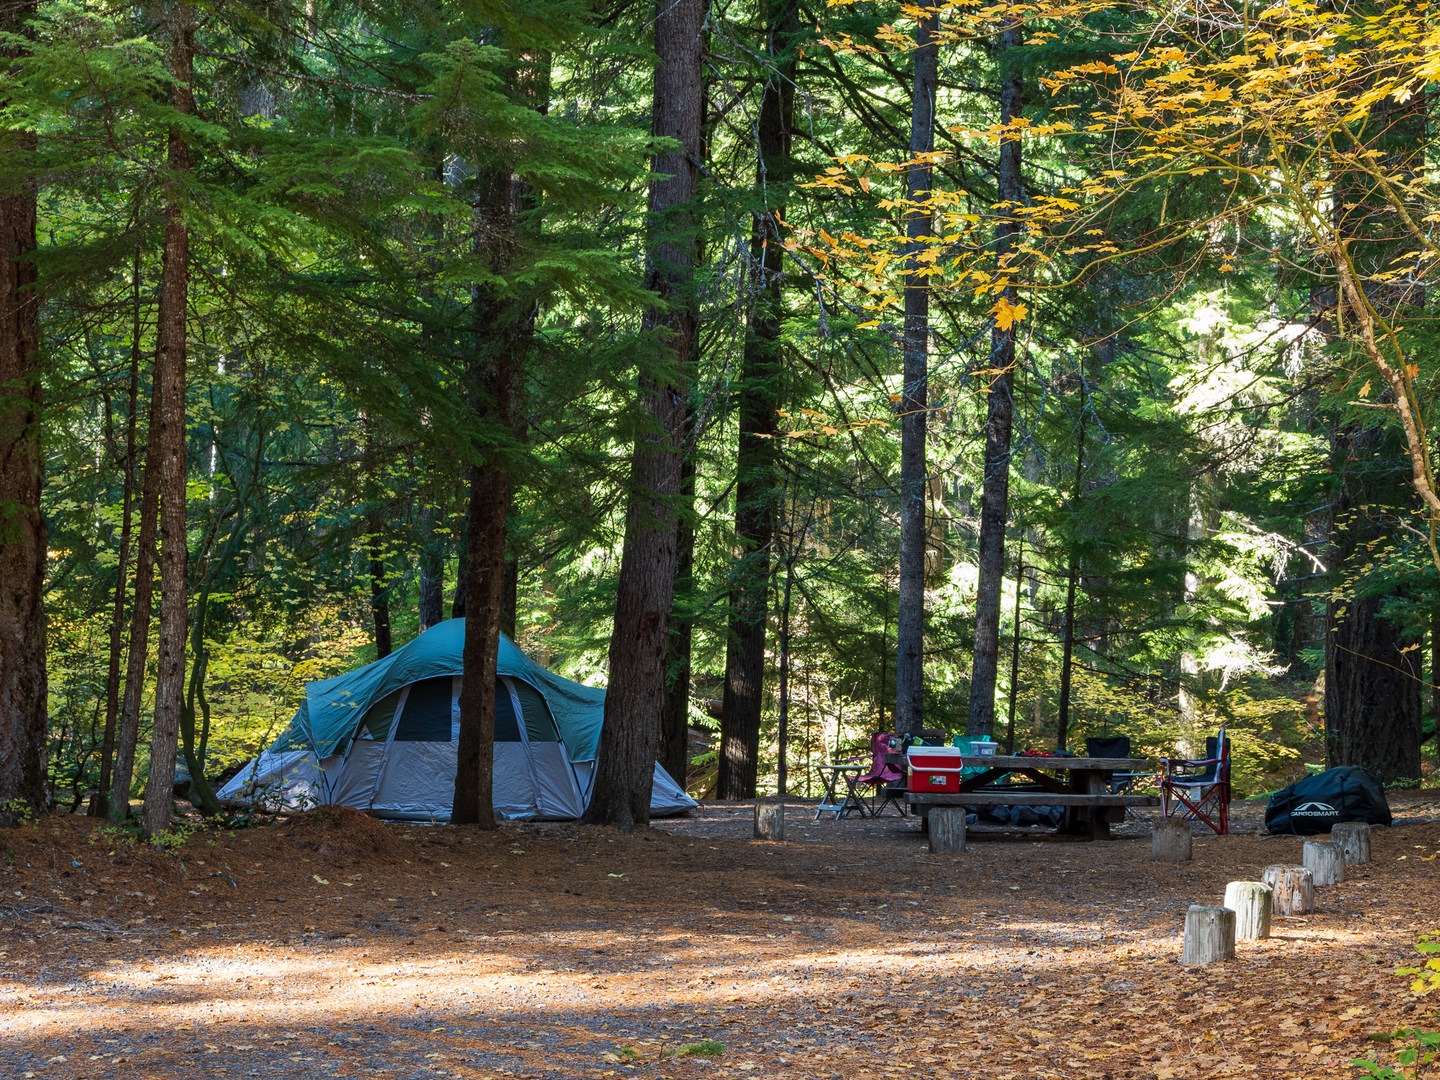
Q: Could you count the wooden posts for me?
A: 8